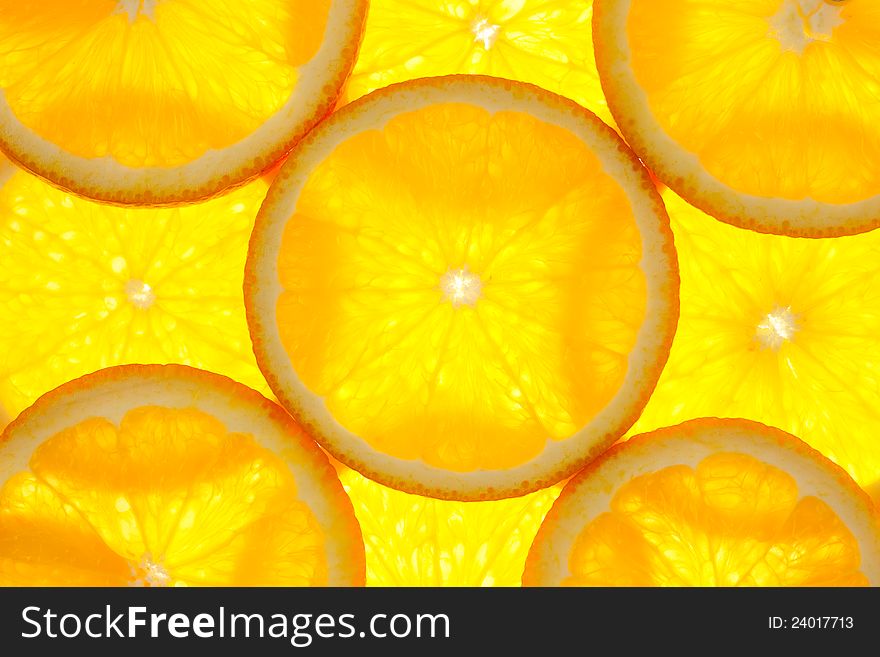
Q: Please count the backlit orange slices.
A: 9